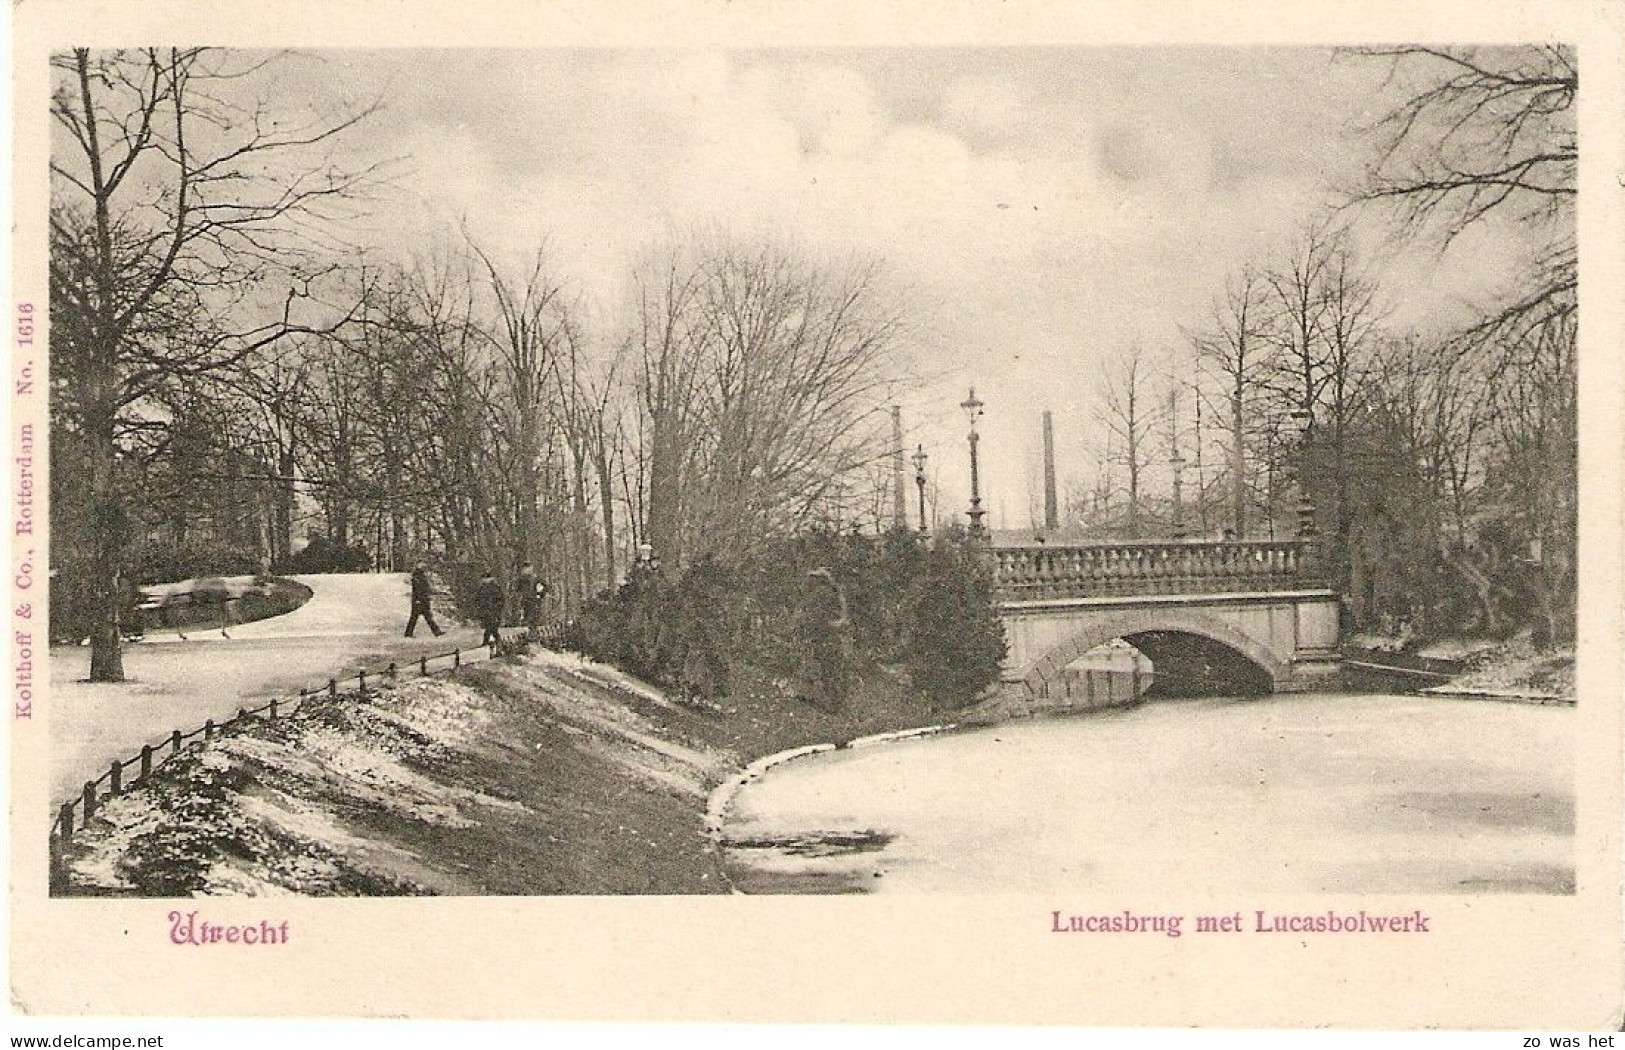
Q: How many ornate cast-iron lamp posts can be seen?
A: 4